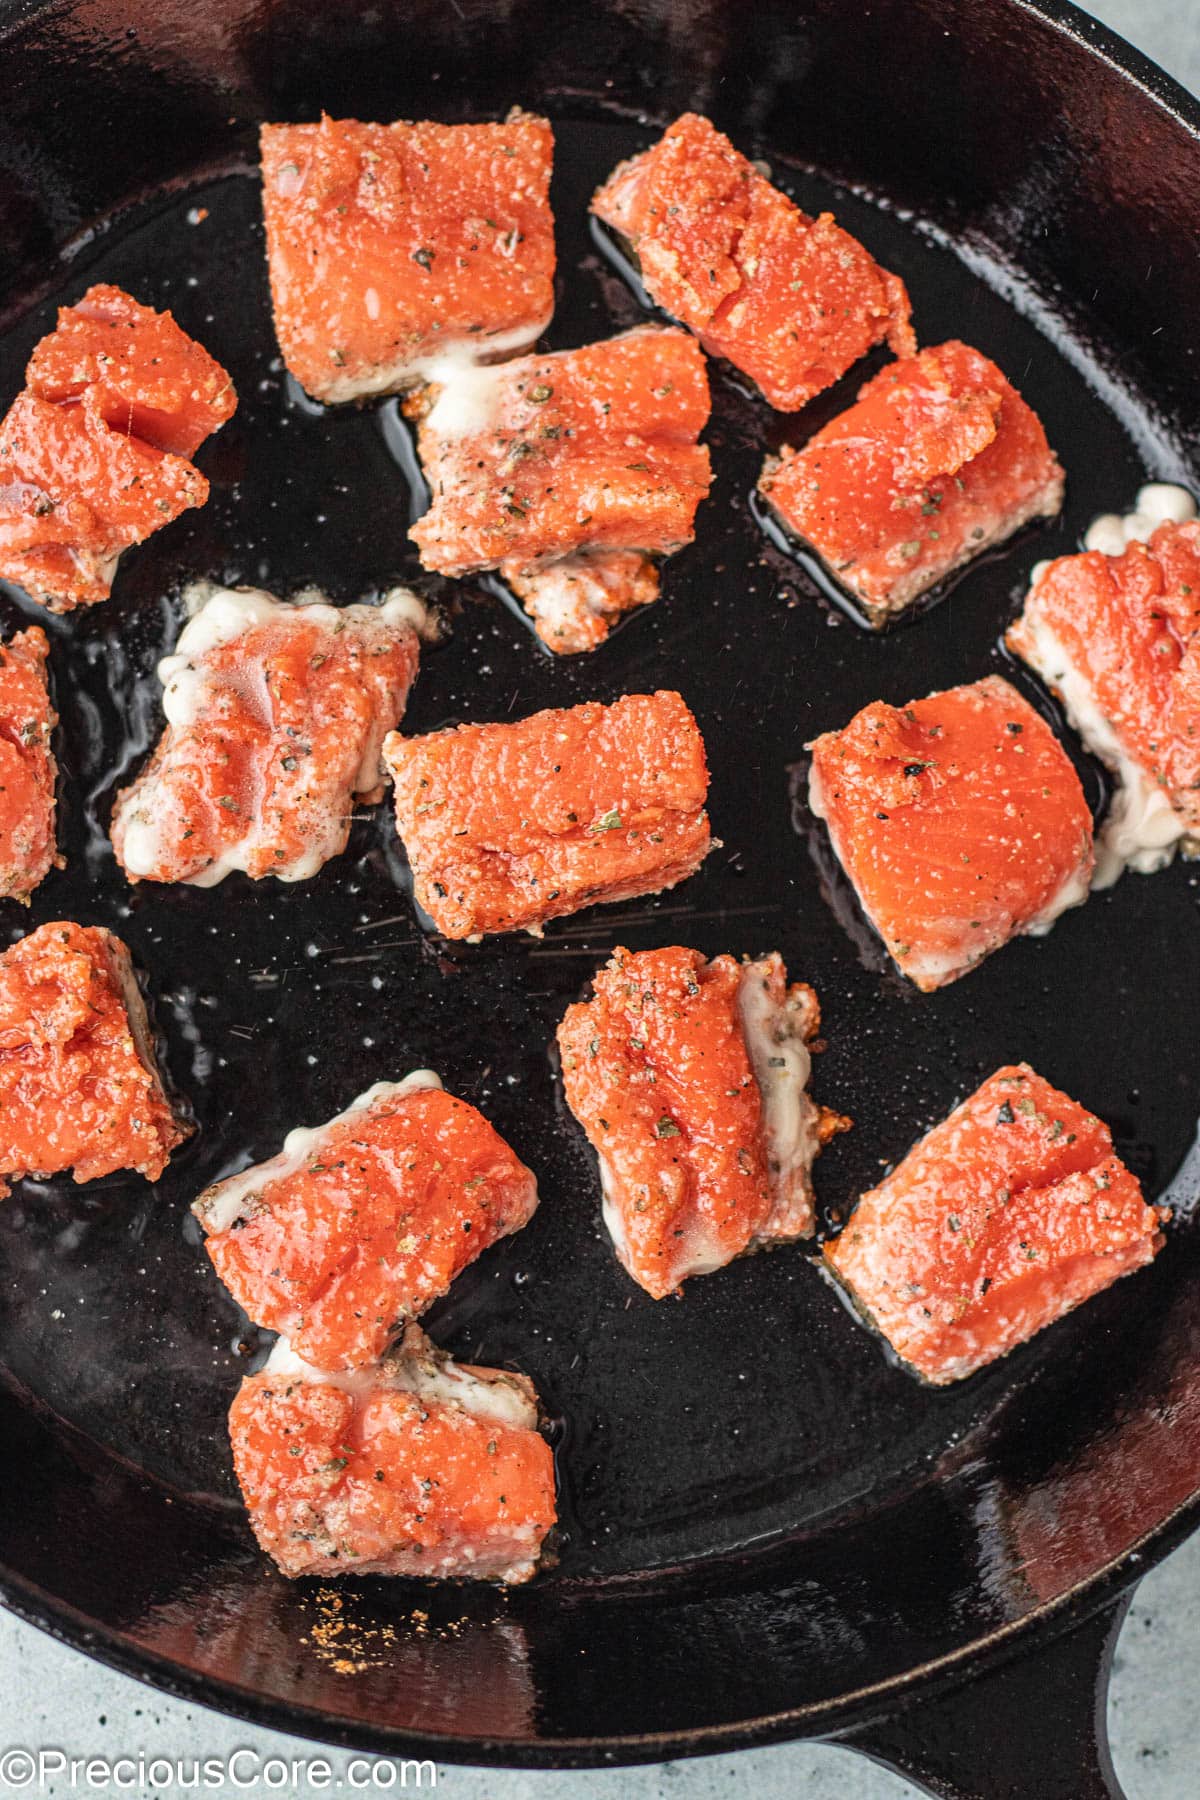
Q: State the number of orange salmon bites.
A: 15